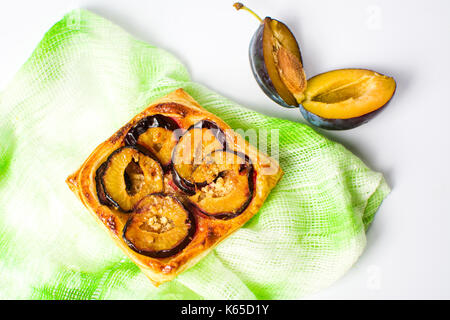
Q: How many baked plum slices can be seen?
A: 5